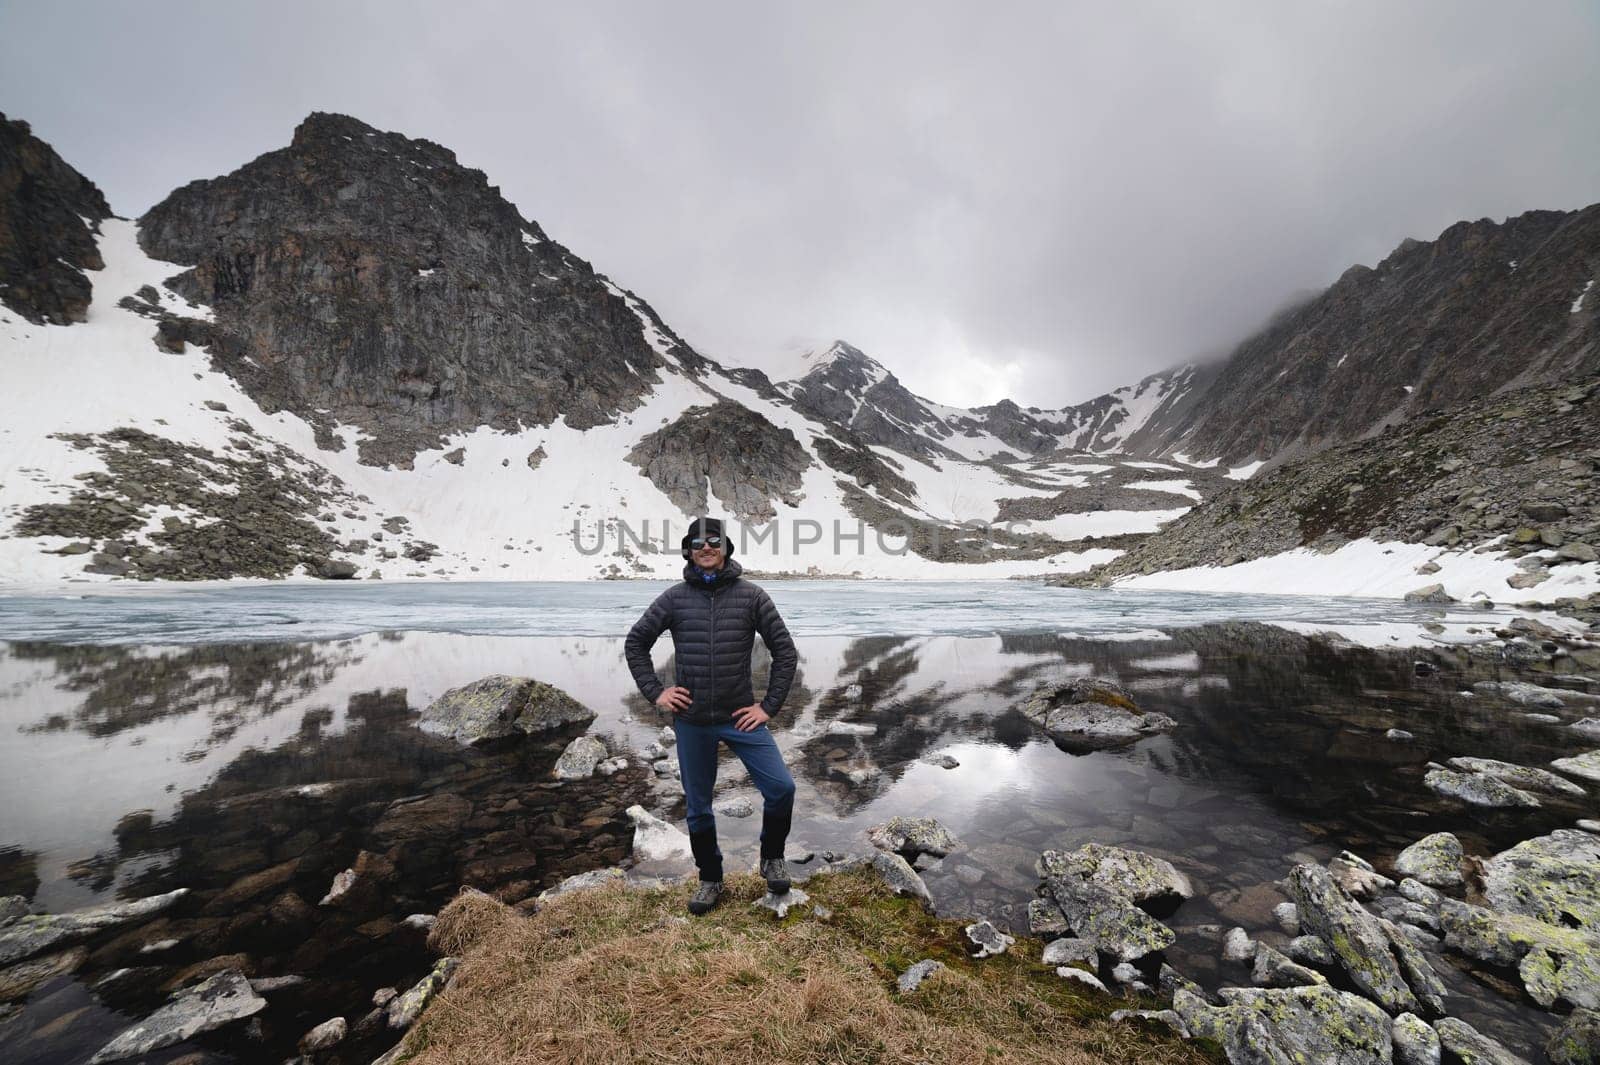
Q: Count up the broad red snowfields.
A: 0